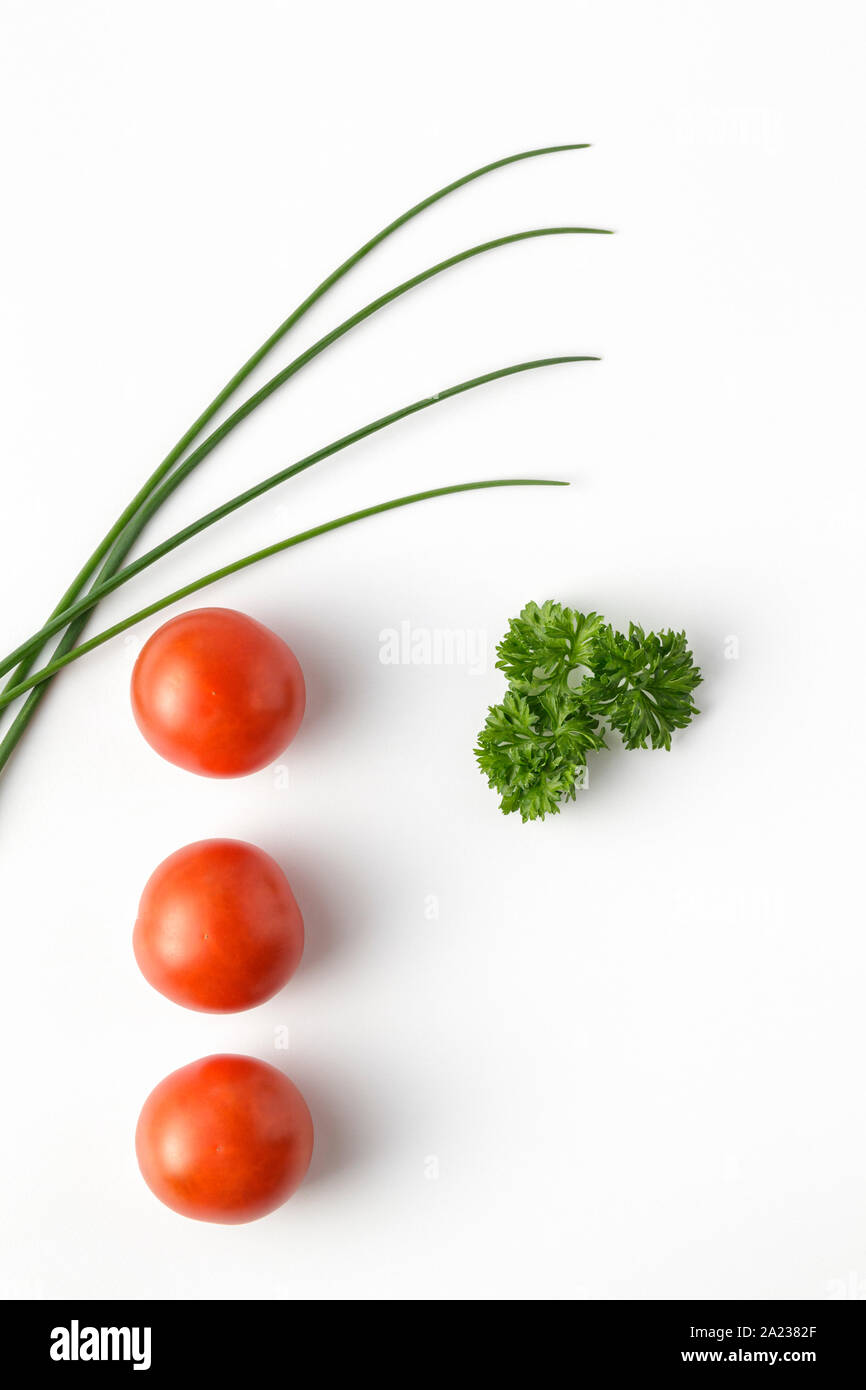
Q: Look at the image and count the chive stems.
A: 4